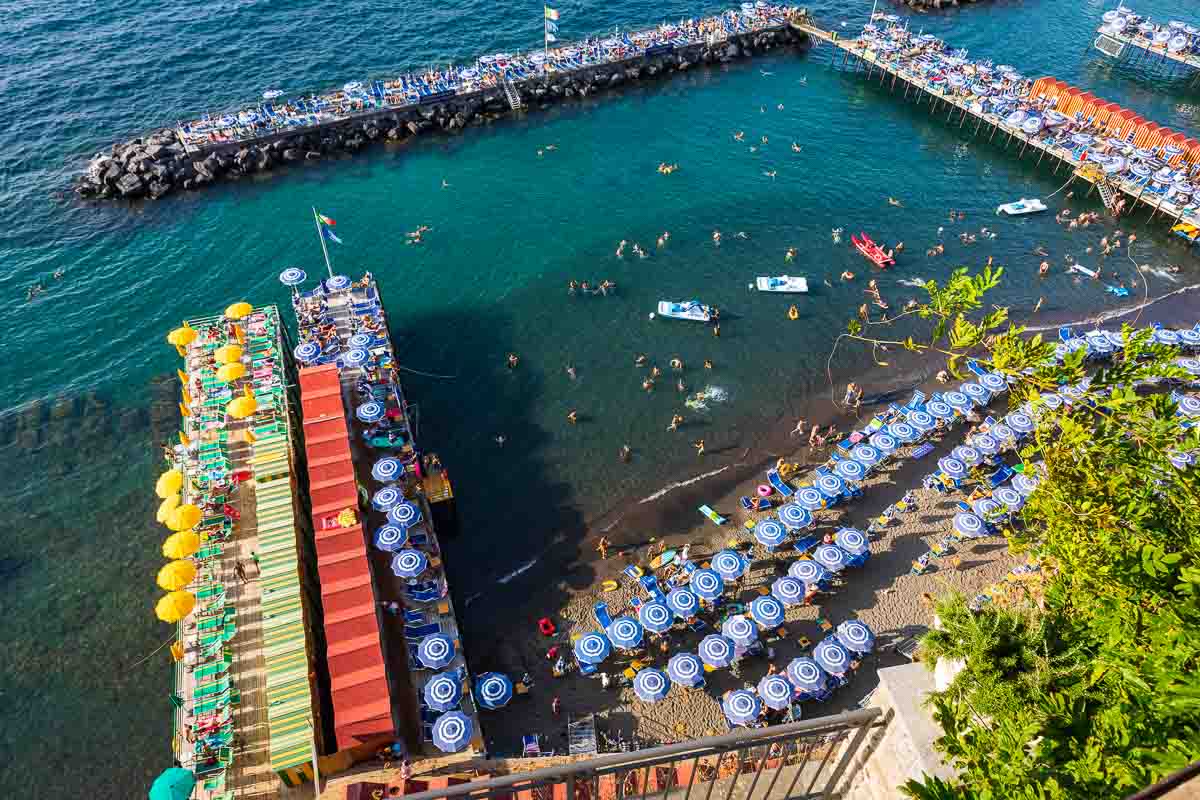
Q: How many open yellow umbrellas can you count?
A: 11